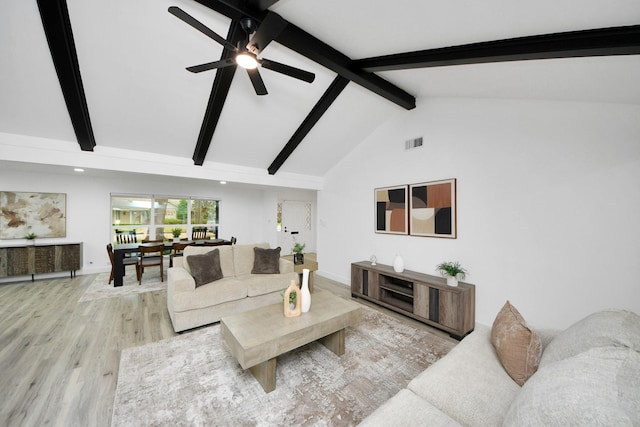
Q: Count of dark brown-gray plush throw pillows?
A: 2